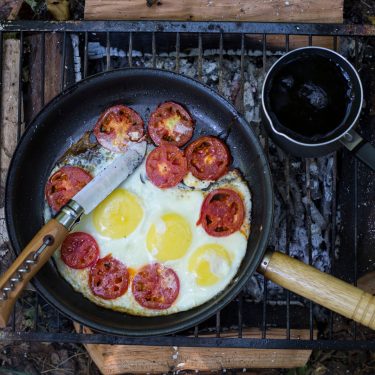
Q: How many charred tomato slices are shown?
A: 9